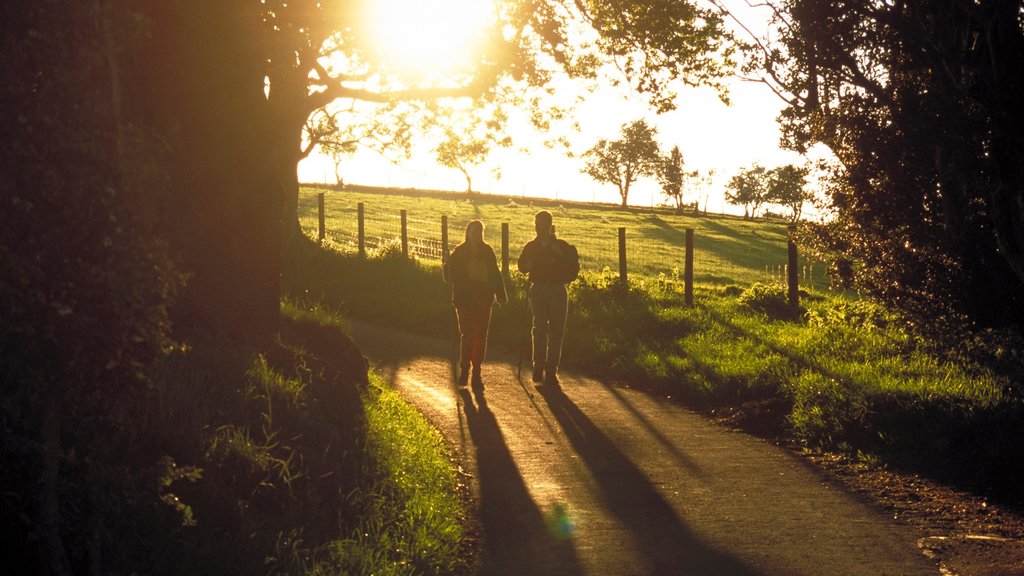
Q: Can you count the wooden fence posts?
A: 8